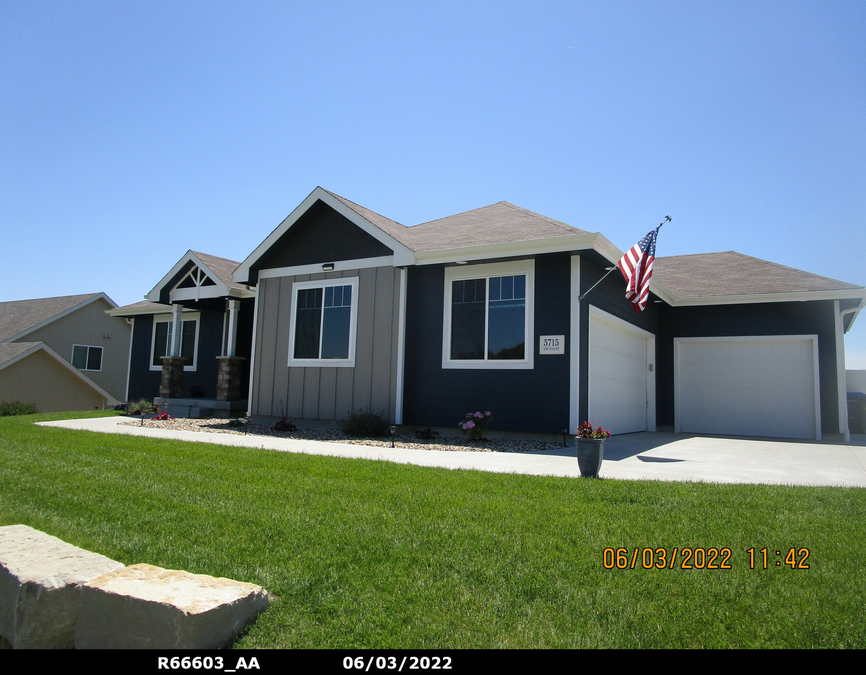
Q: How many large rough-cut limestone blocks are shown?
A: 2